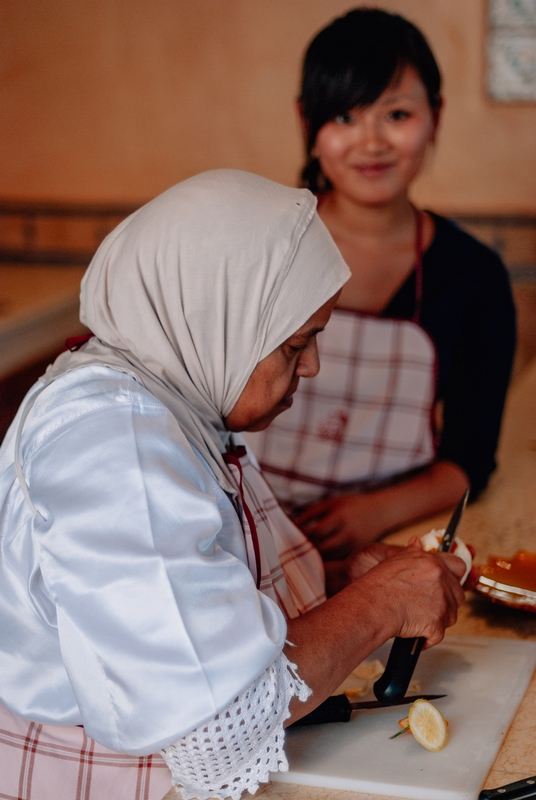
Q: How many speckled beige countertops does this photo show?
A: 1